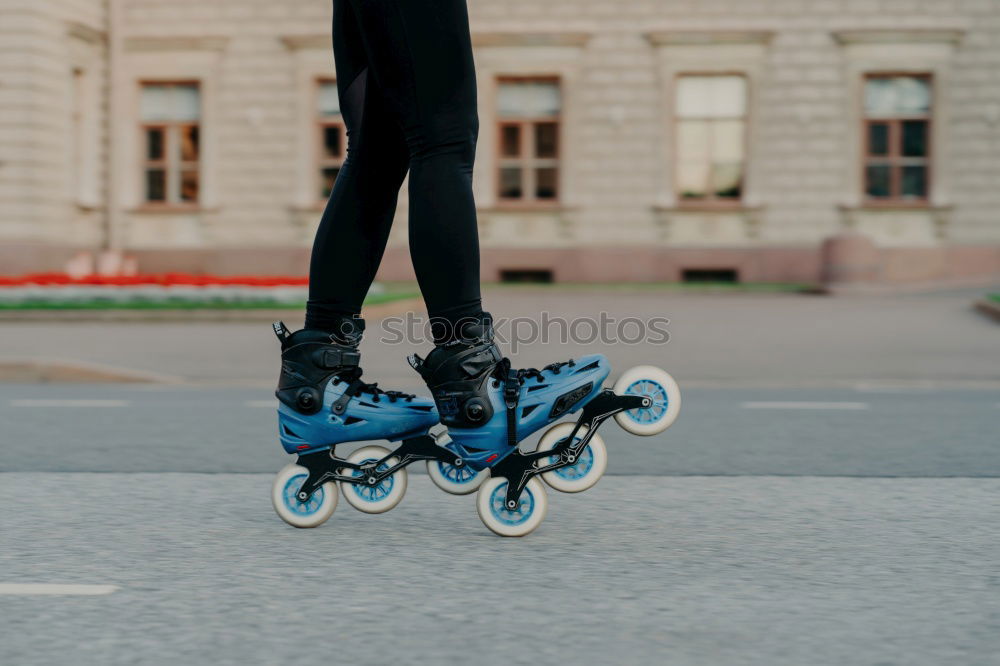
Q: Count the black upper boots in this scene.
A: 2